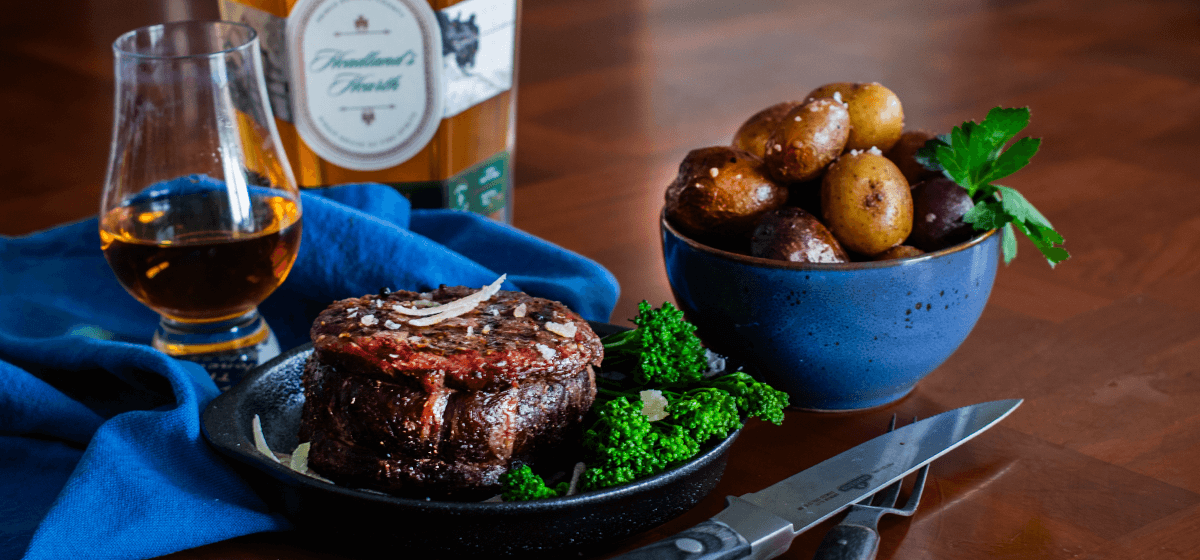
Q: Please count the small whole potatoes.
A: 9